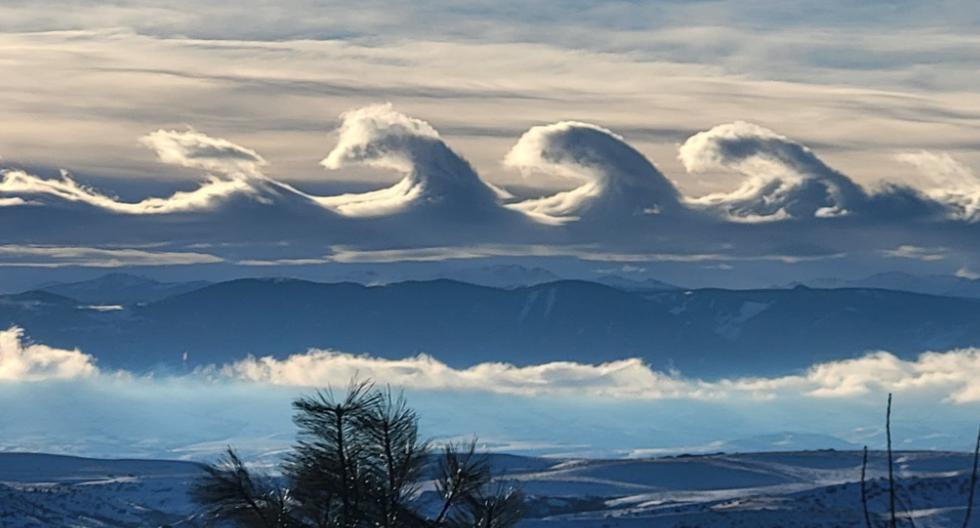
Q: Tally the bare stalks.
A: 3